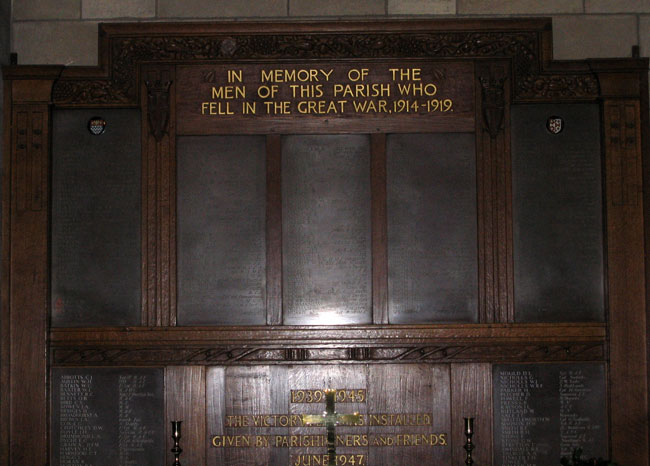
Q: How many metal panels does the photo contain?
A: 7